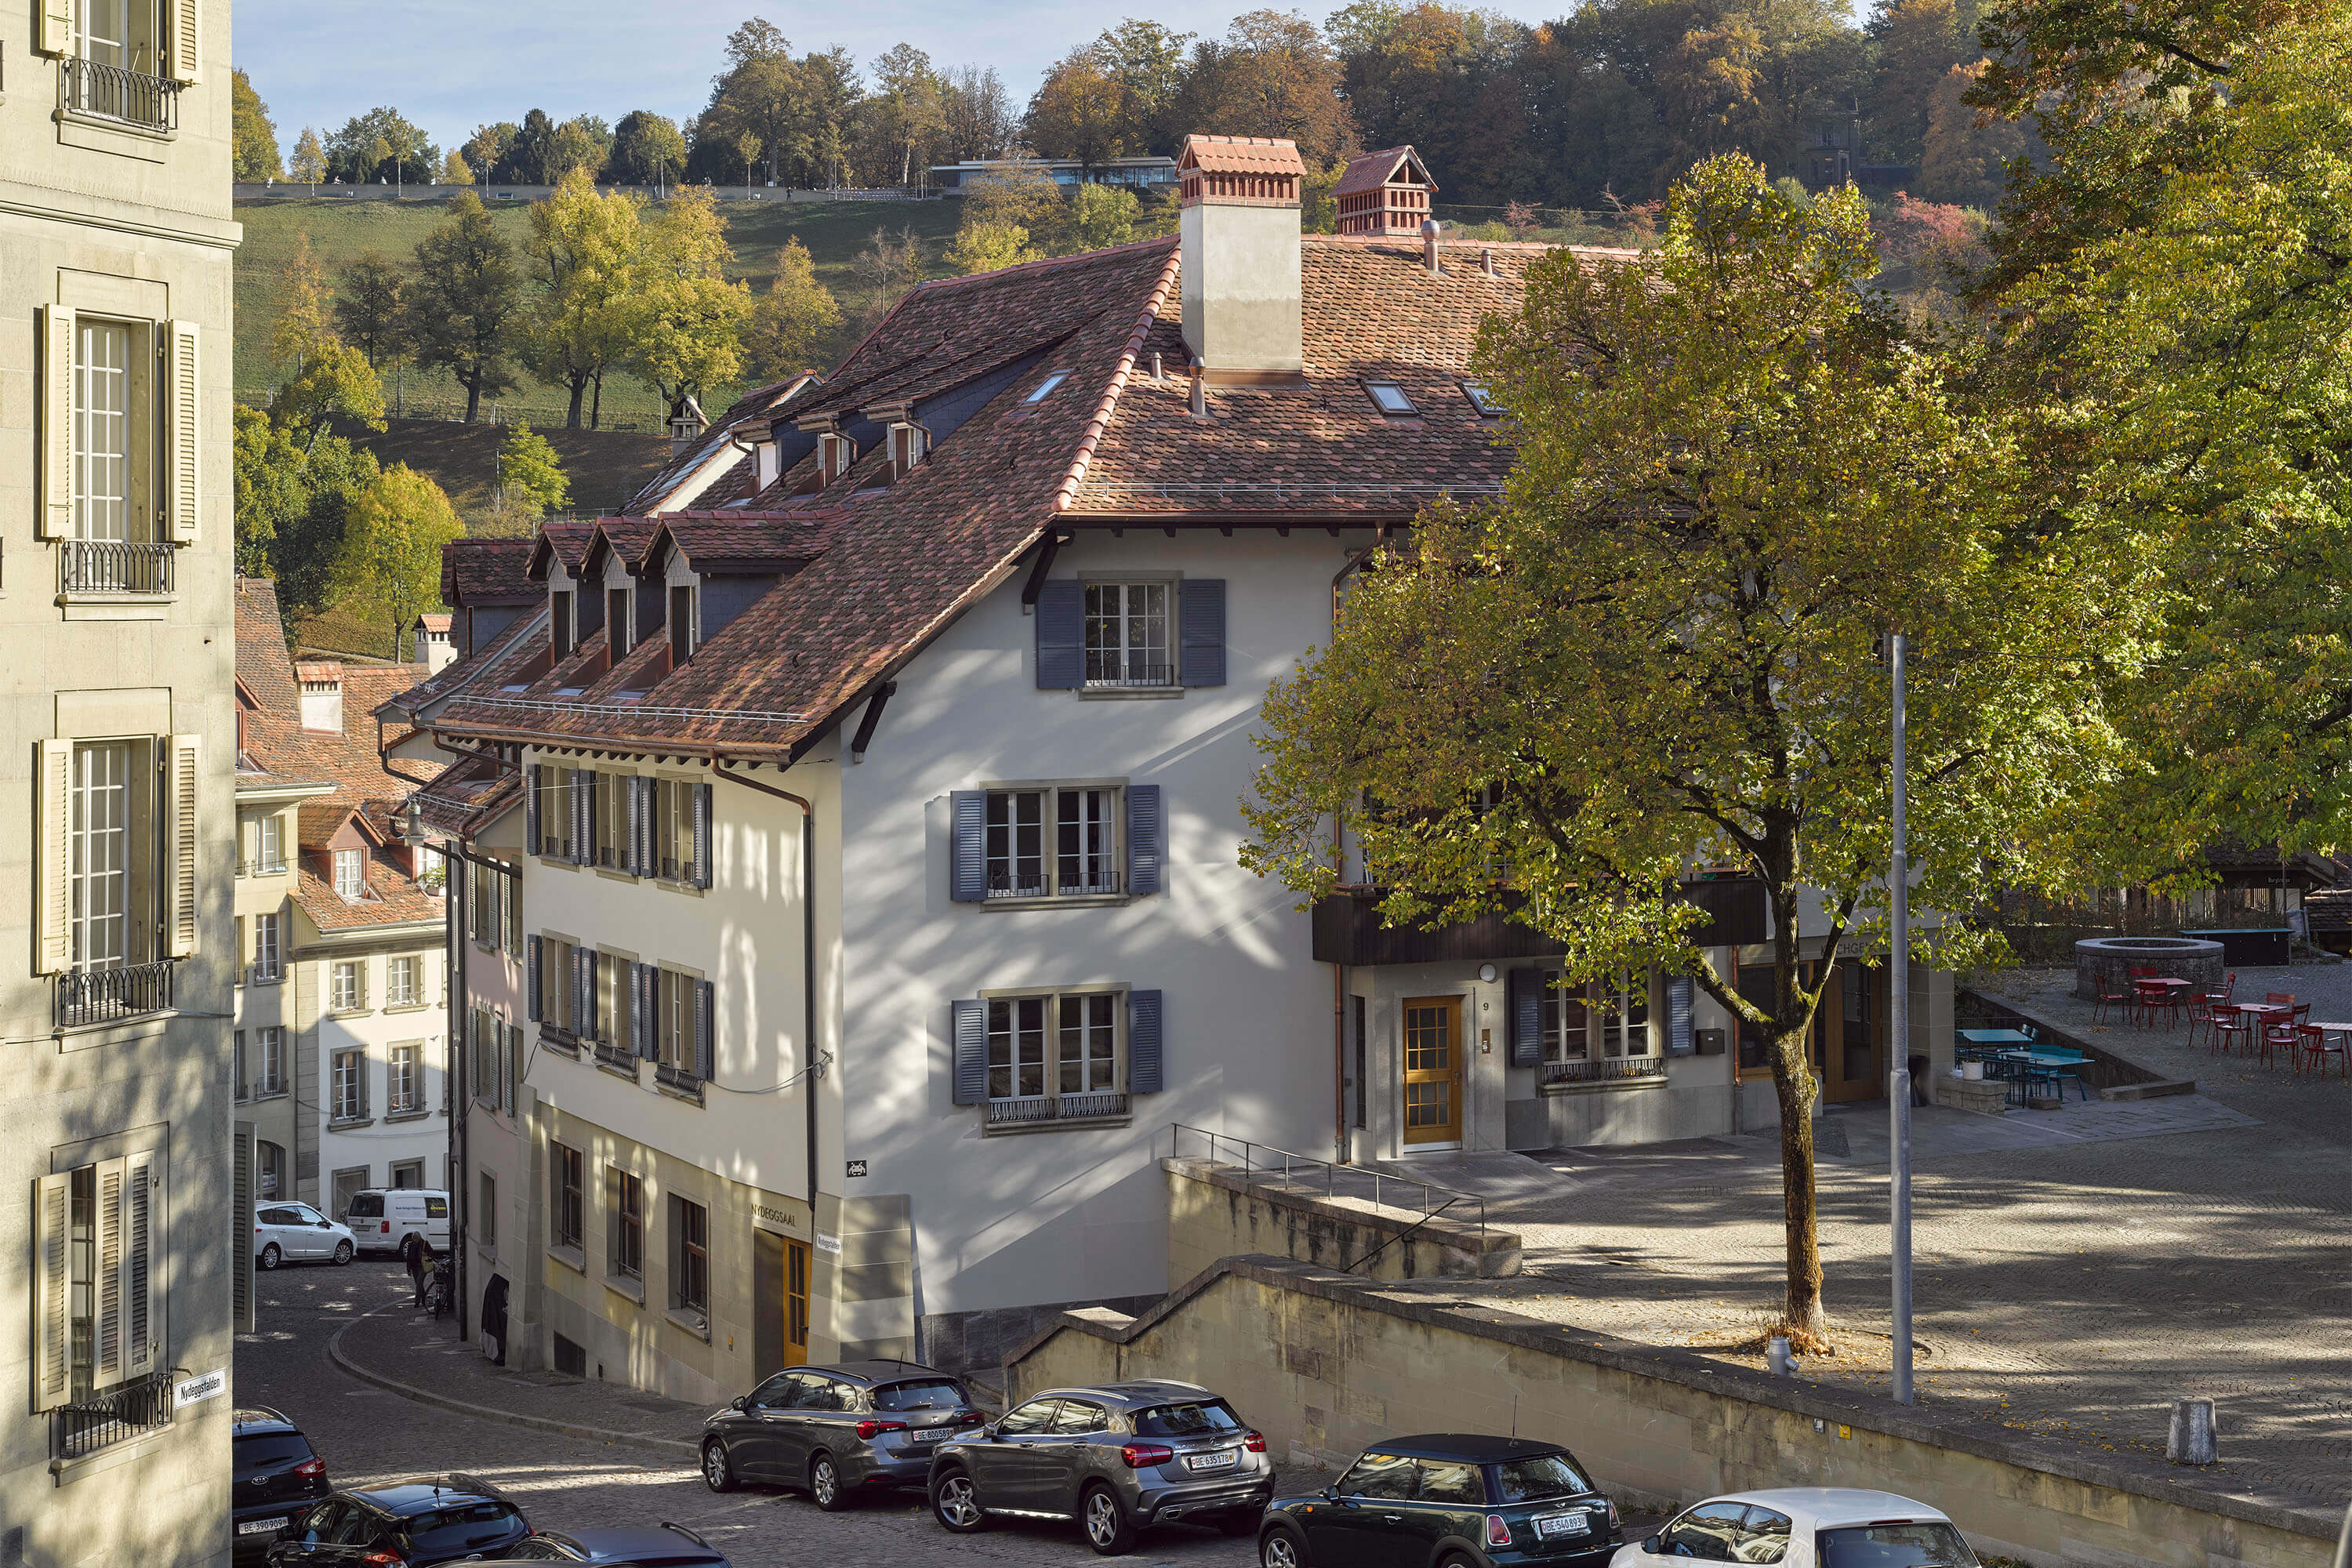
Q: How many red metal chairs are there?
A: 10